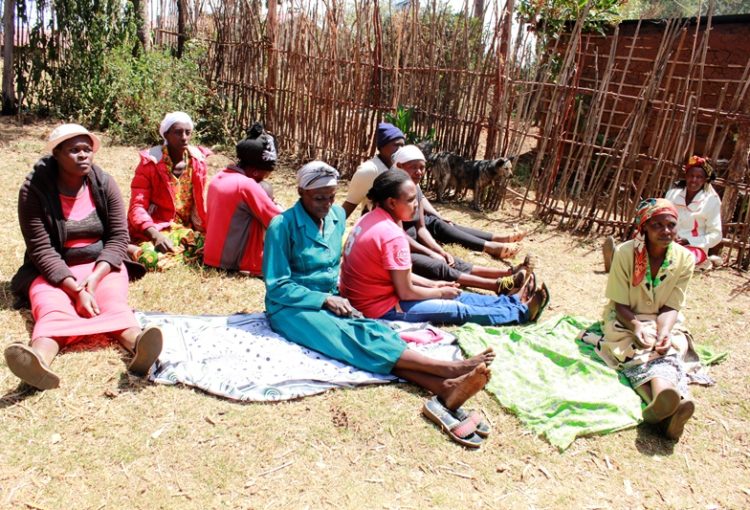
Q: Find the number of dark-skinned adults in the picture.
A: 9